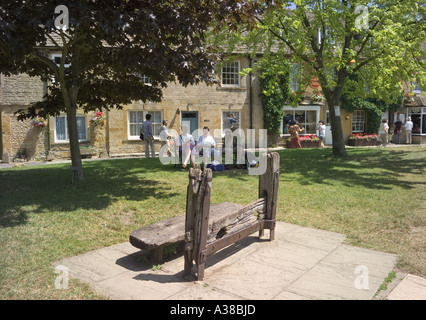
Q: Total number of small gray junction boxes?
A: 0